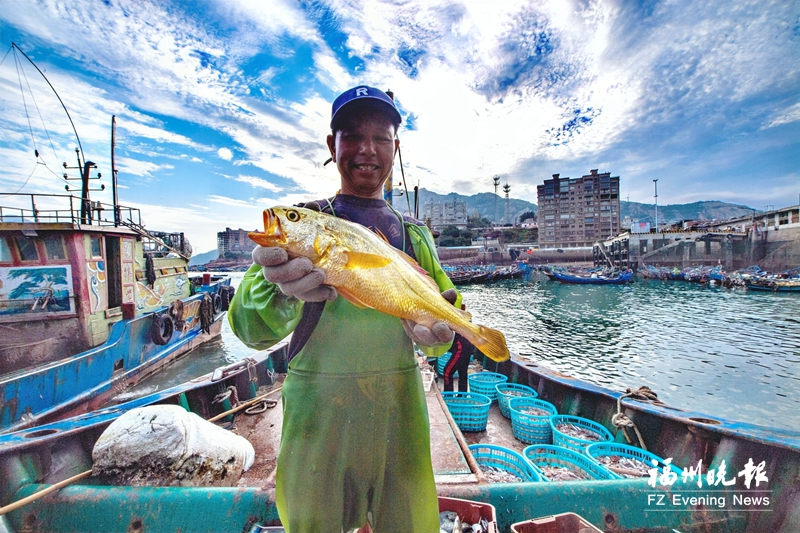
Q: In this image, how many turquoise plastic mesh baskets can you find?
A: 9